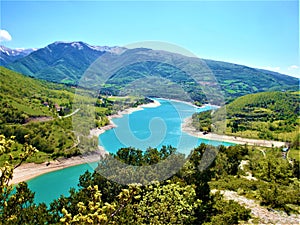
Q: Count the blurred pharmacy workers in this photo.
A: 0